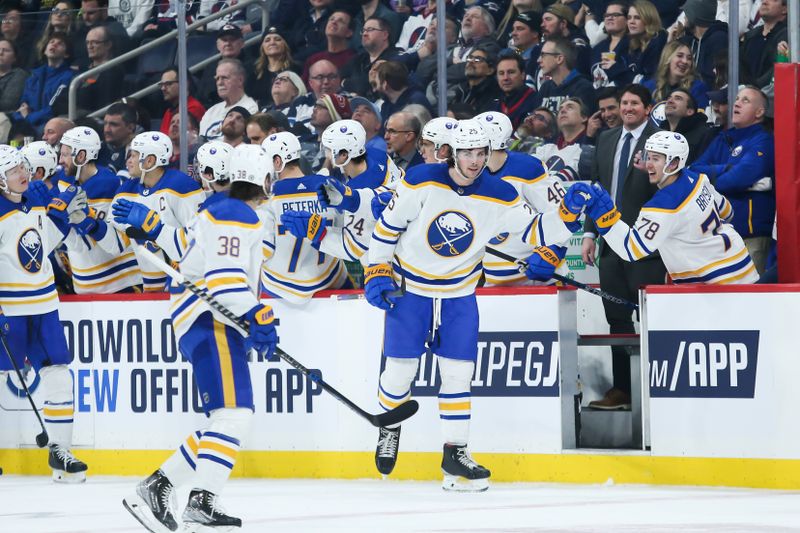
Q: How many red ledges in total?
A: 2